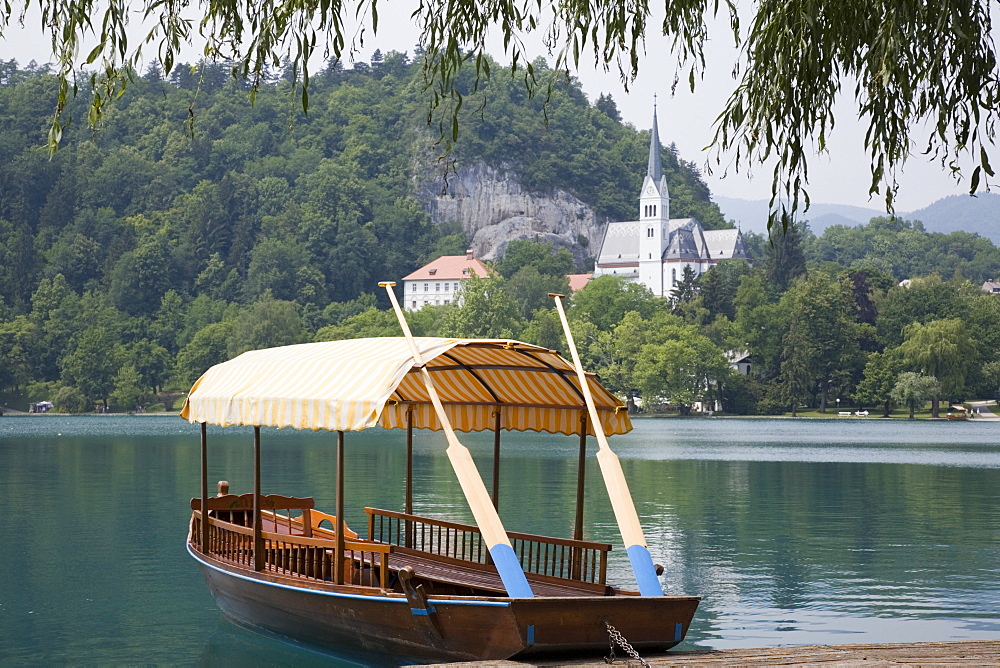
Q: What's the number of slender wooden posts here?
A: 6